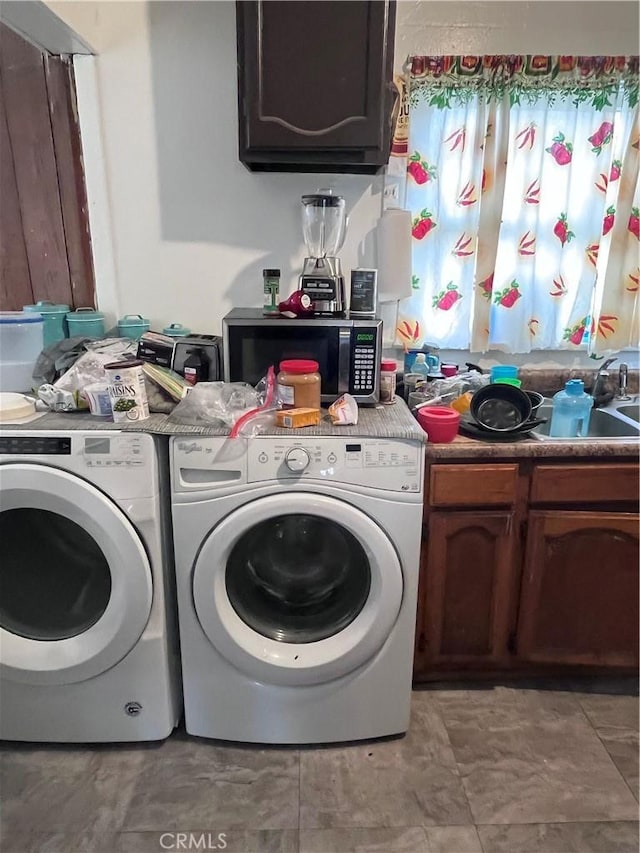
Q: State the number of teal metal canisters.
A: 4